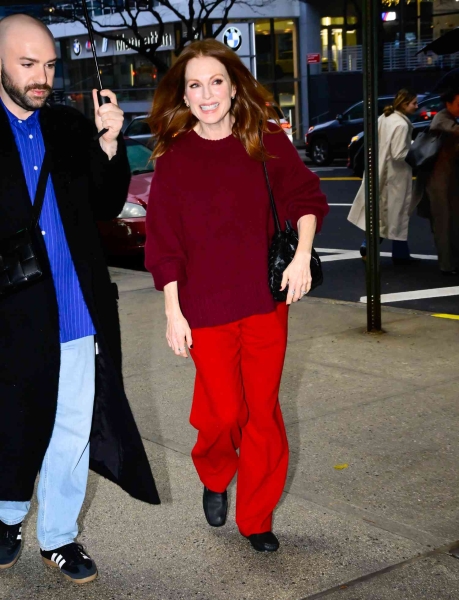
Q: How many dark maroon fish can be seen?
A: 0